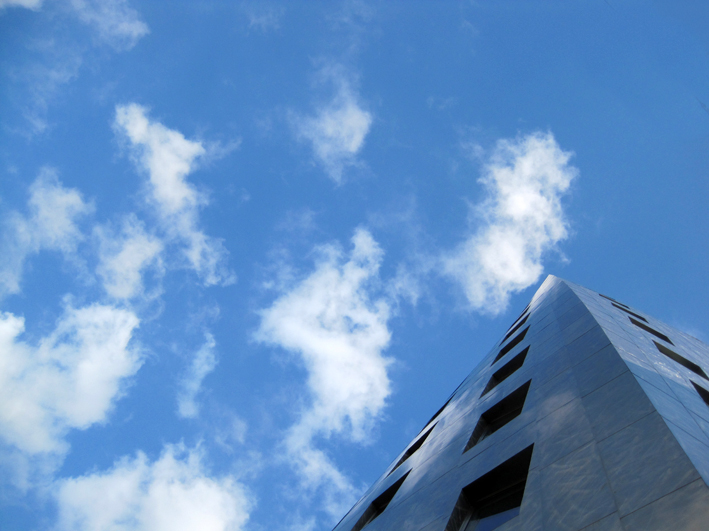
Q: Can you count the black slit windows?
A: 14